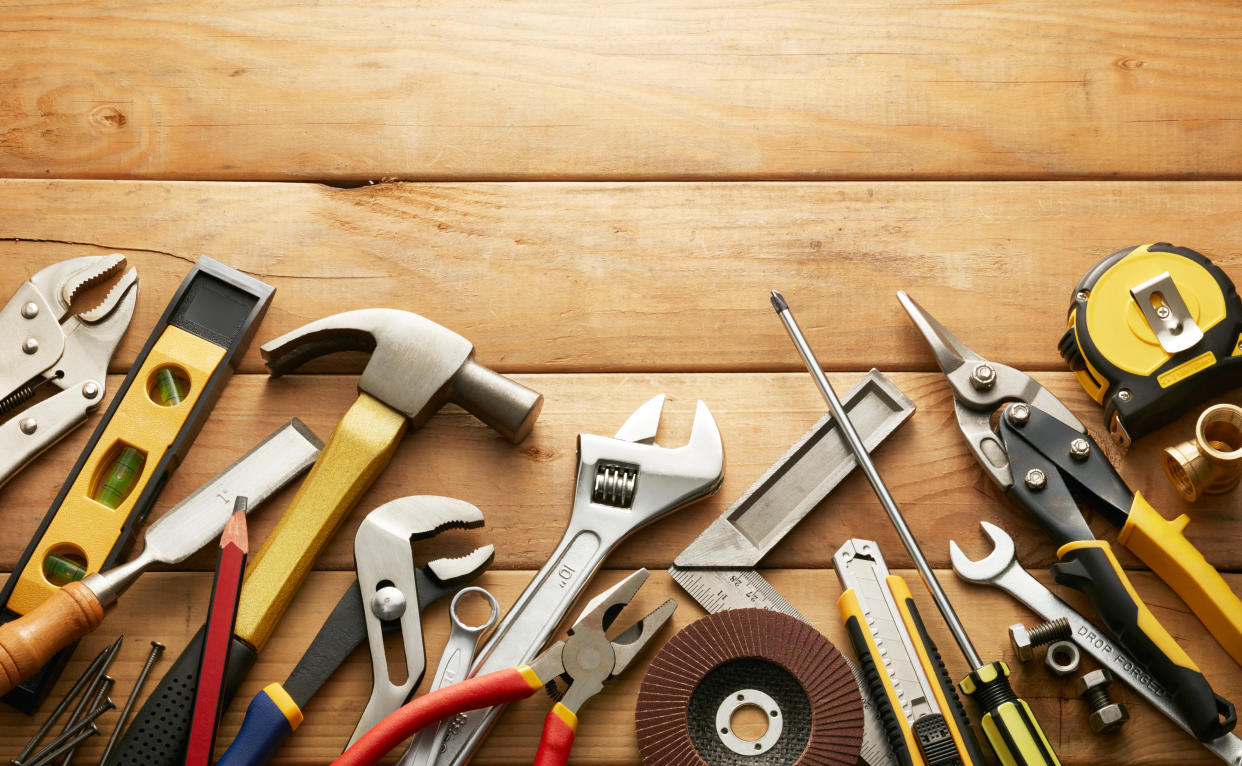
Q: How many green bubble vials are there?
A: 3